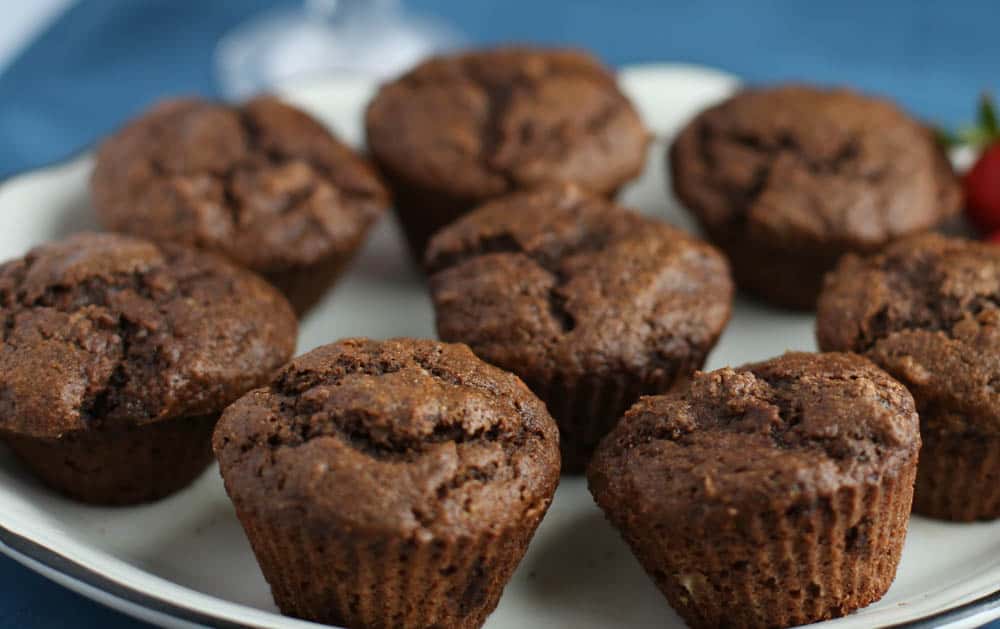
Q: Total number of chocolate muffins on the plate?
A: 8